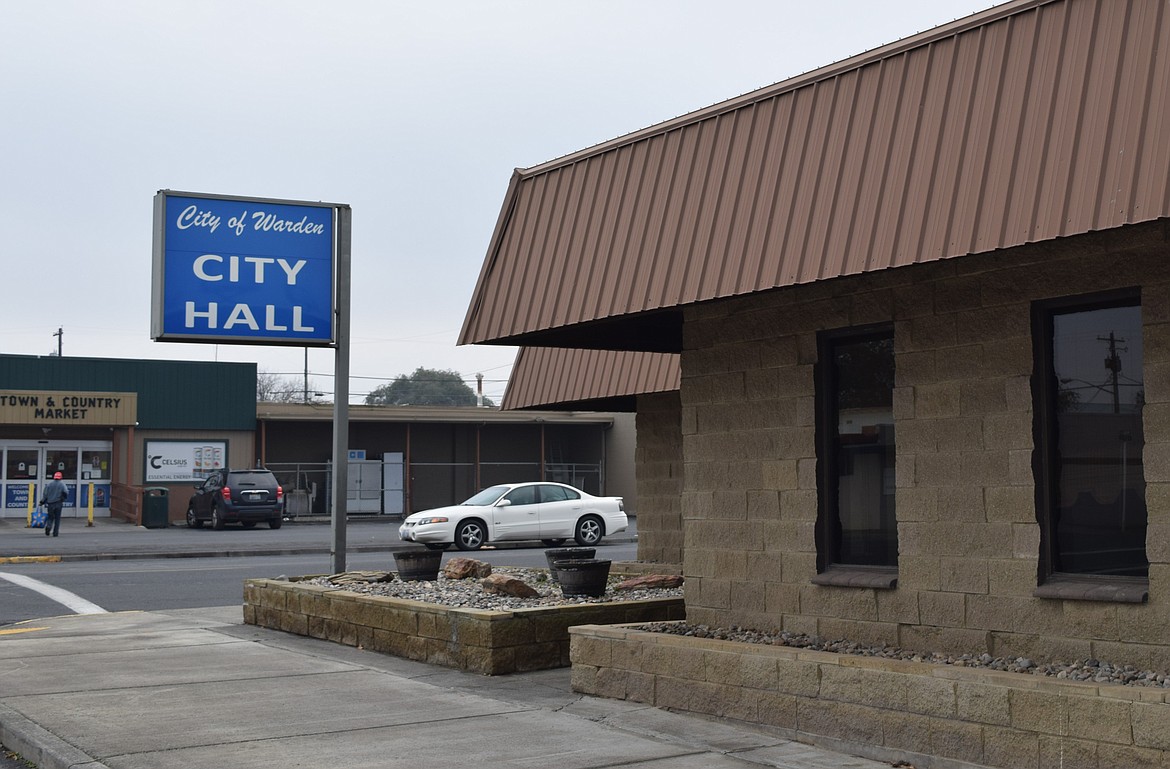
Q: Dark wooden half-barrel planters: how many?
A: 3